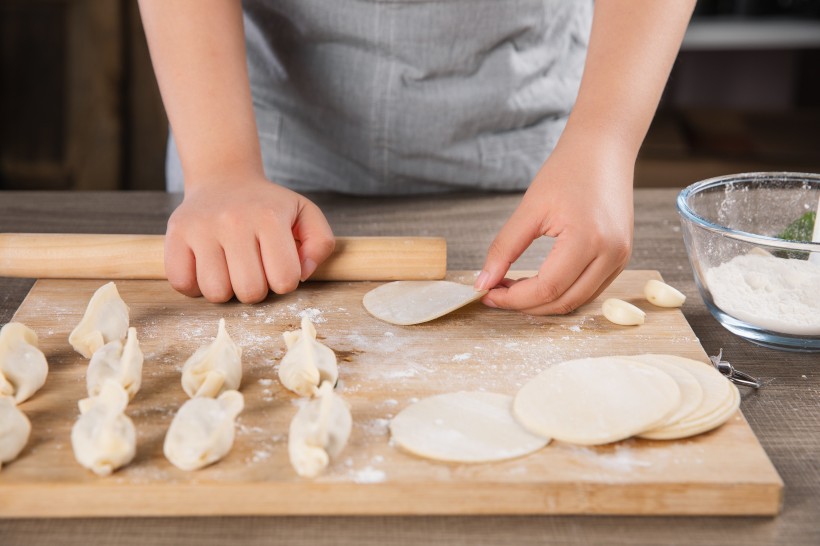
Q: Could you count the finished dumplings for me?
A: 9